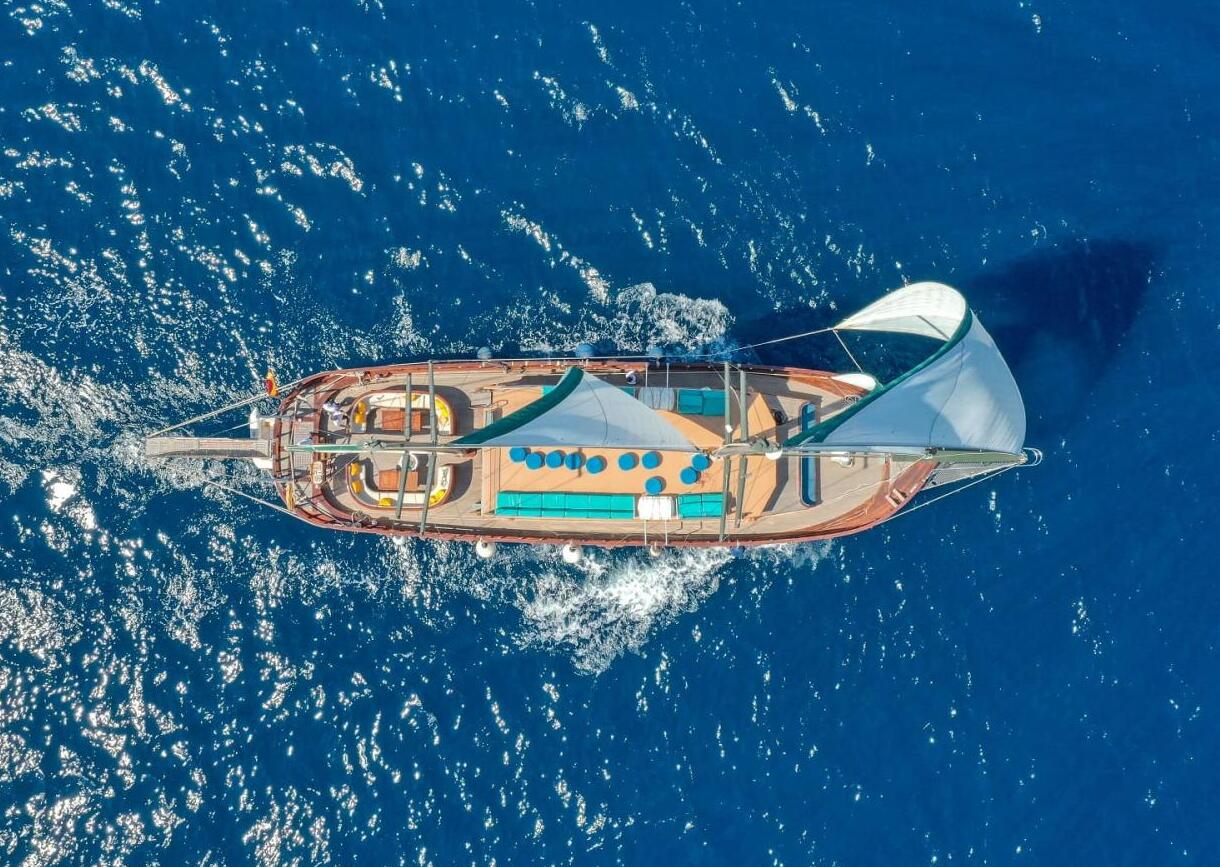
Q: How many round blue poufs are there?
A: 10